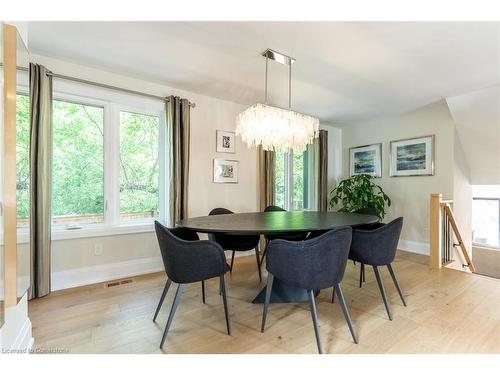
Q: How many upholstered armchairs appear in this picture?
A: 6